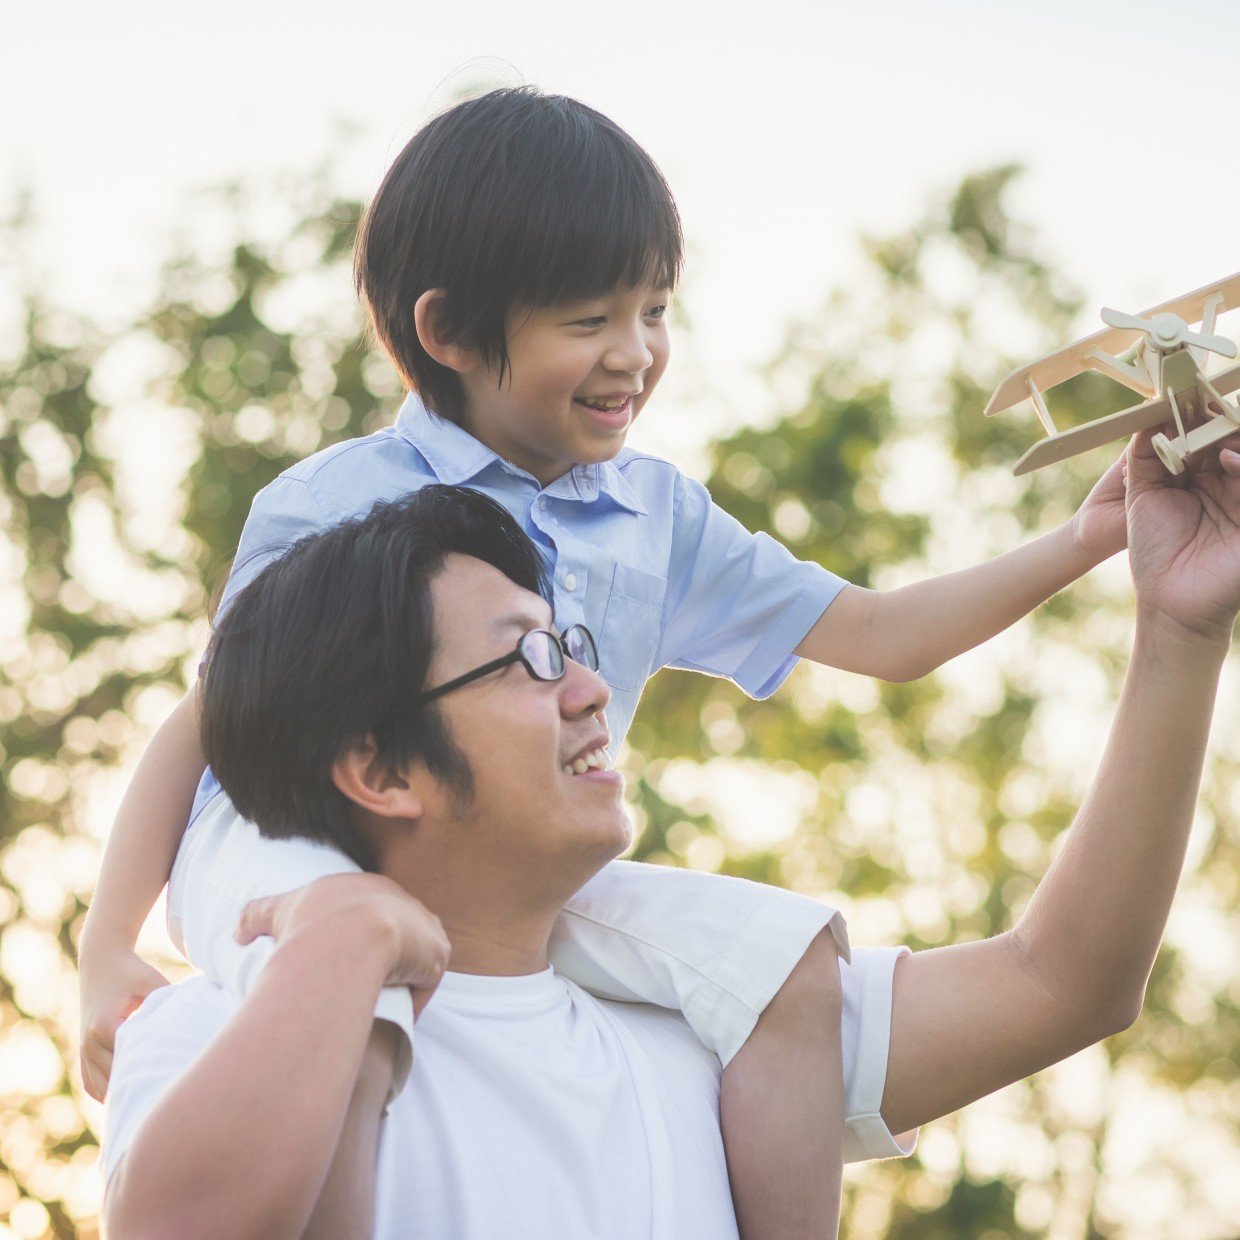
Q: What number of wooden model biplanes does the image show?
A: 1